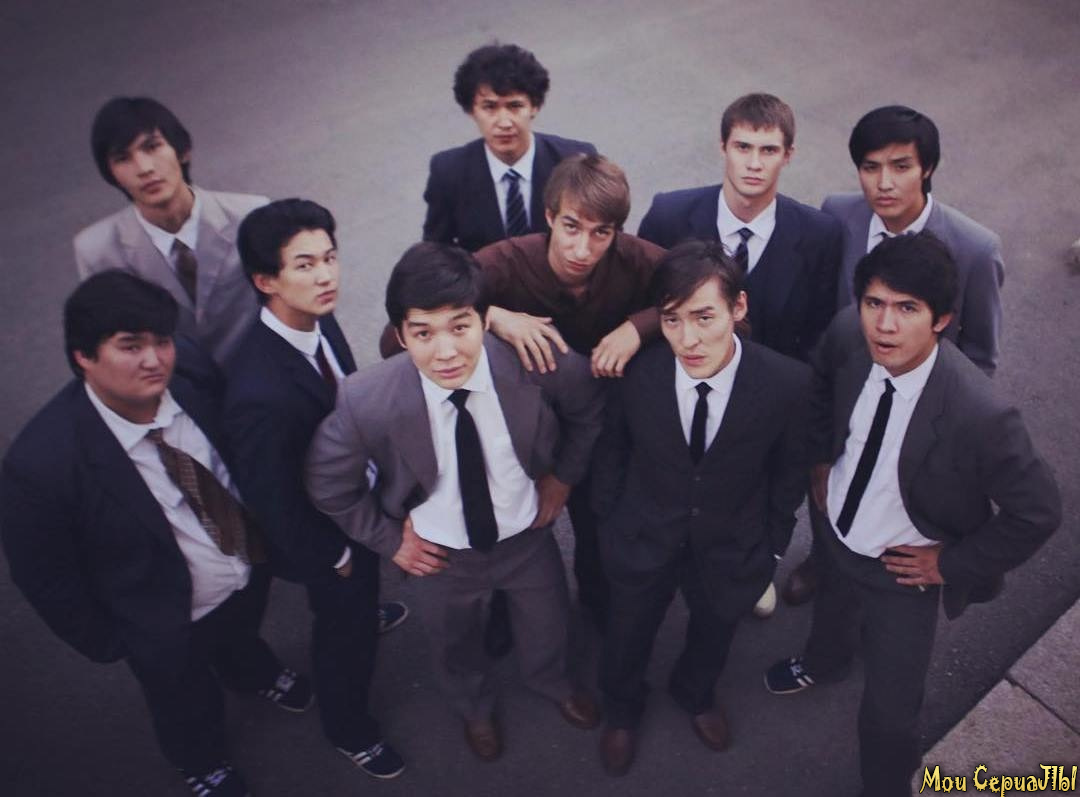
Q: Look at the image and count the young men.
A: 10